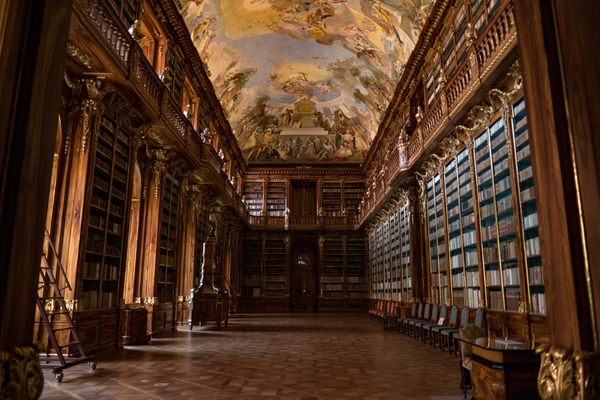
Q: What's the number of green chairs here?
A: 8